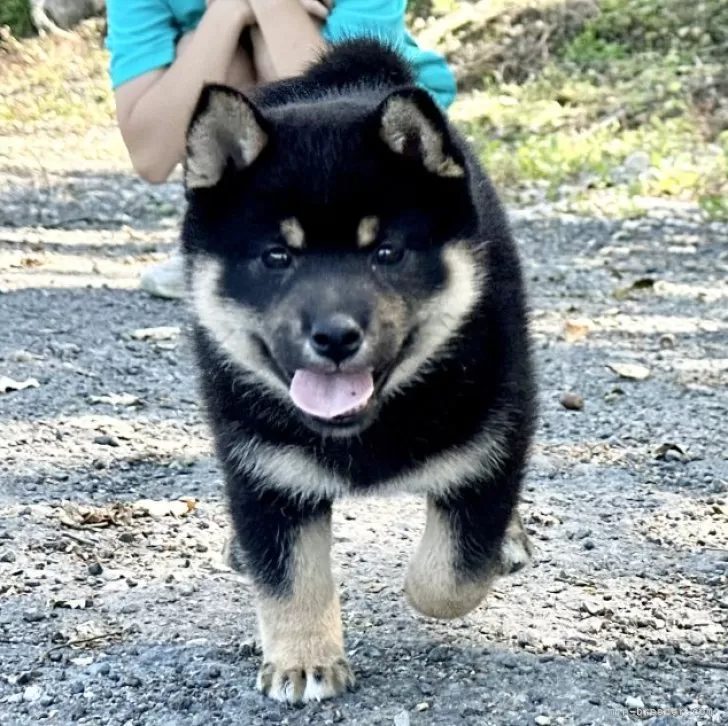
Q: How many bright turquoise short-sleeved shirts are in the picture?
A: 1